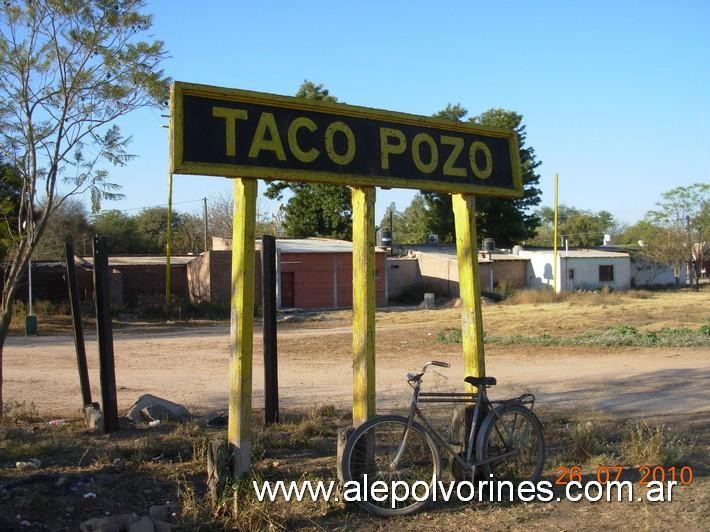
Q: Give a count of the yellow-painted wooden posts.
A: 3